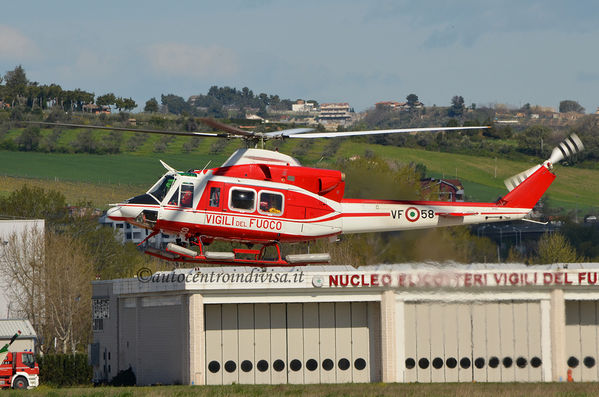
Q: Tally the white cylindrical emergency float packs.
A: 3